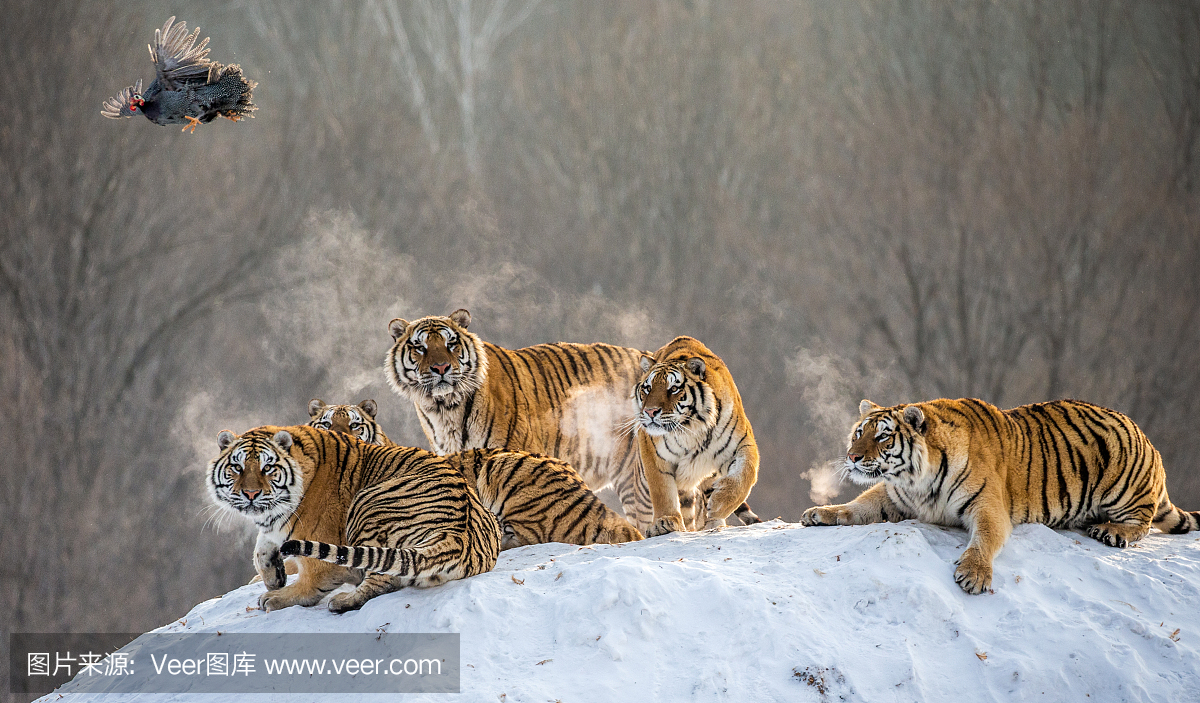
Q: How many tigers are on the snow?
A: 5